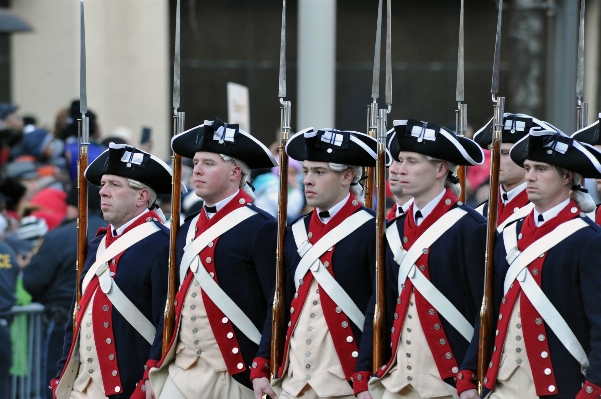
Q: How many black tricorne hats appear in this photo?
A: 8